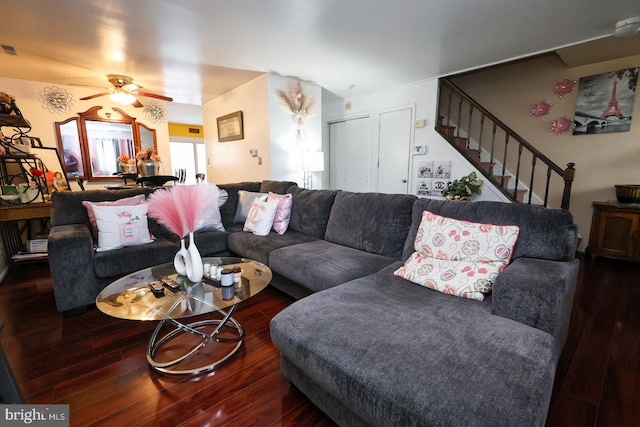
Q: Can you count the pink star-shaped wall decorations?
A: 3